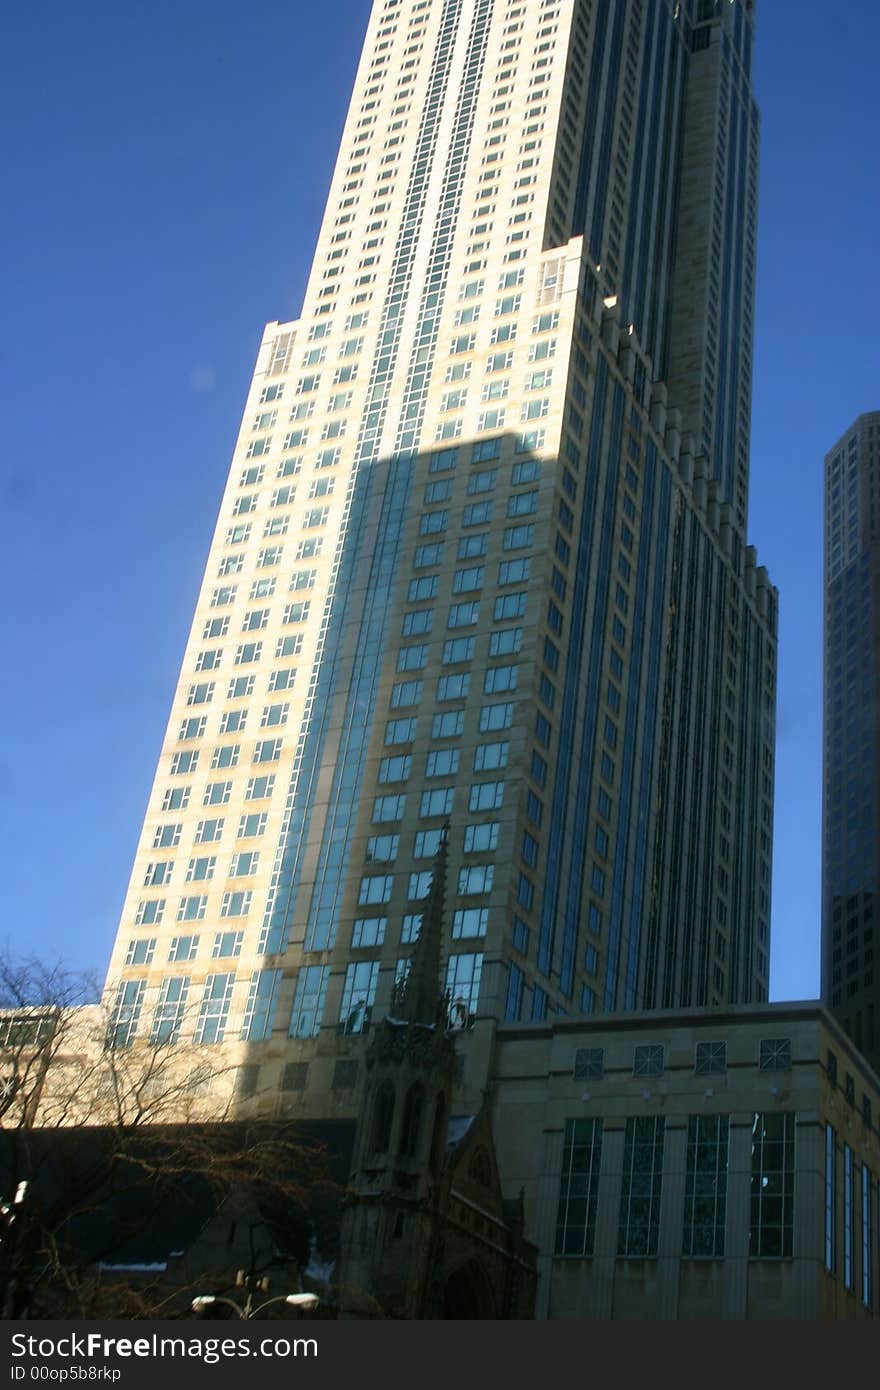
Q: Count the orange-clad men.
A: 0